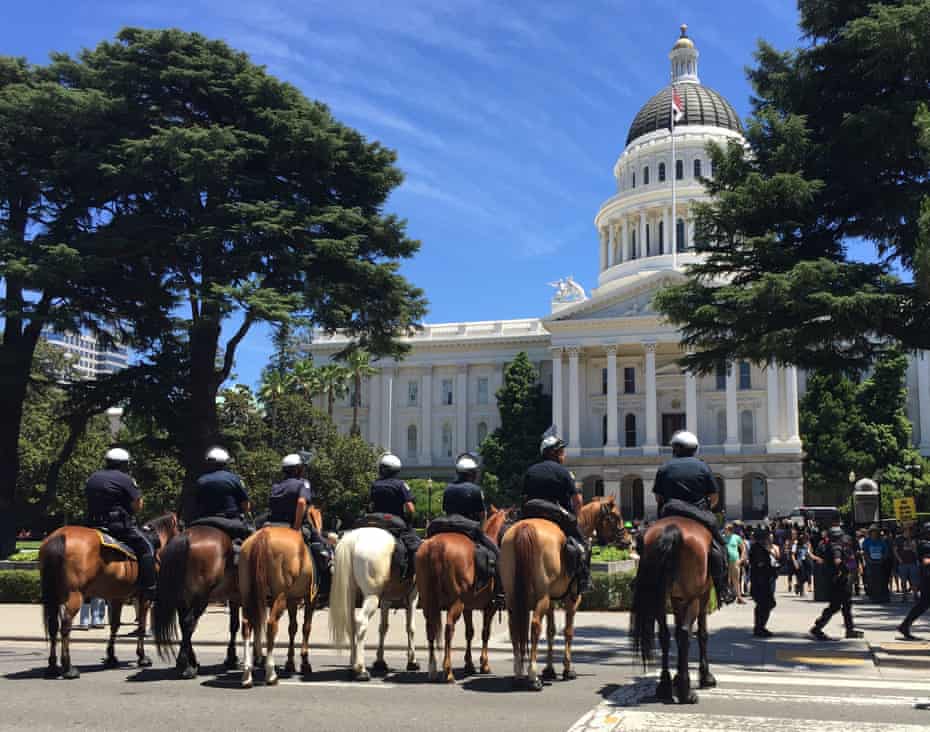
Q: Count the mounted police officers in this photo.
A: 7